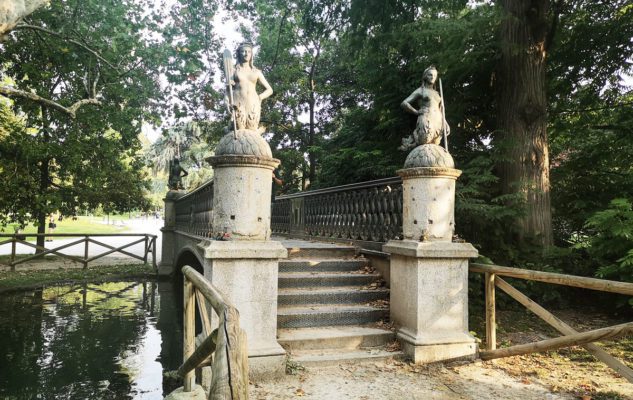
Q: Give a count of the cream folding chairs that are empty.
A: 0